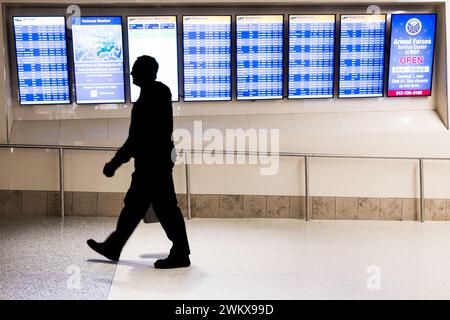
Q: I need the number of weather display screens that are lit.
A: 1